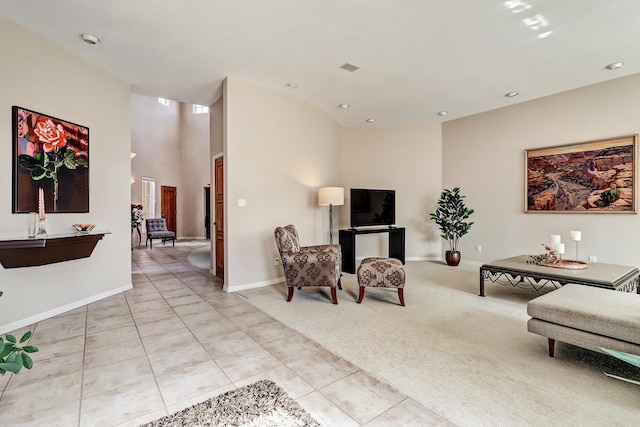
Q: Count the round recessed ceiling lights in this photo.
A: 7